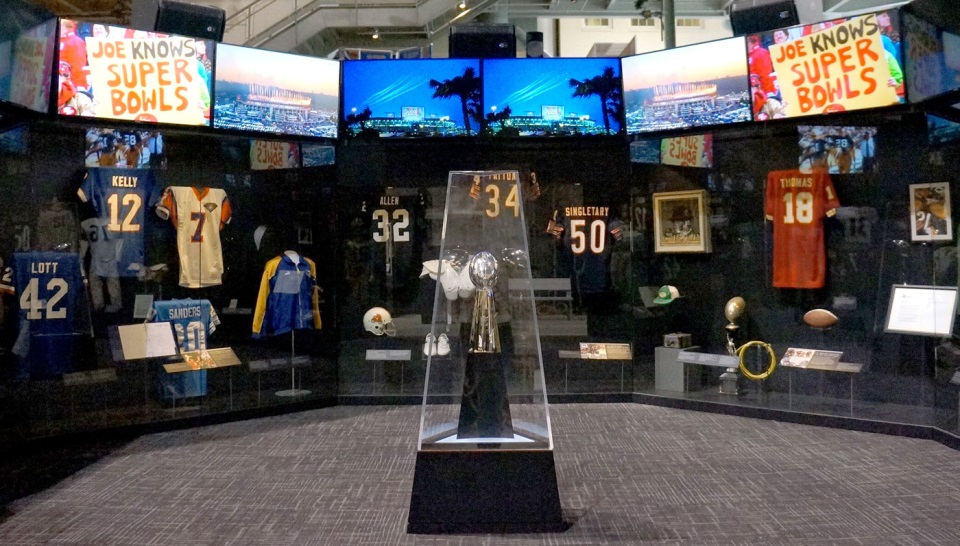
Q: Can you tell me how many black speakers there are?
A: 3